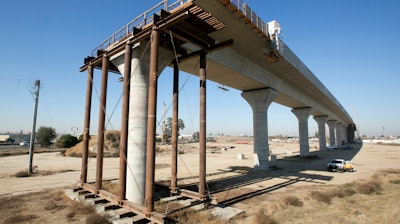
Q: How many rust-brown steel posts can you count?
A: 6